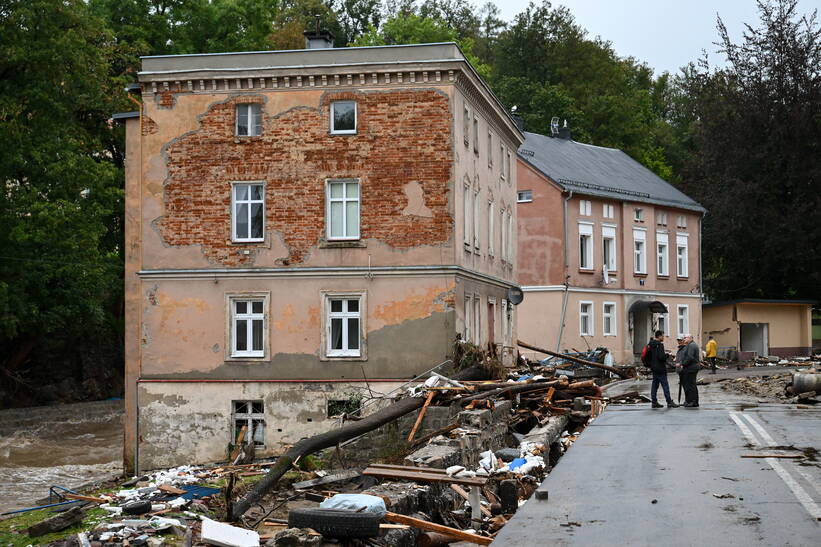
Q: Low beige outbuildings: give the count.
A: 1